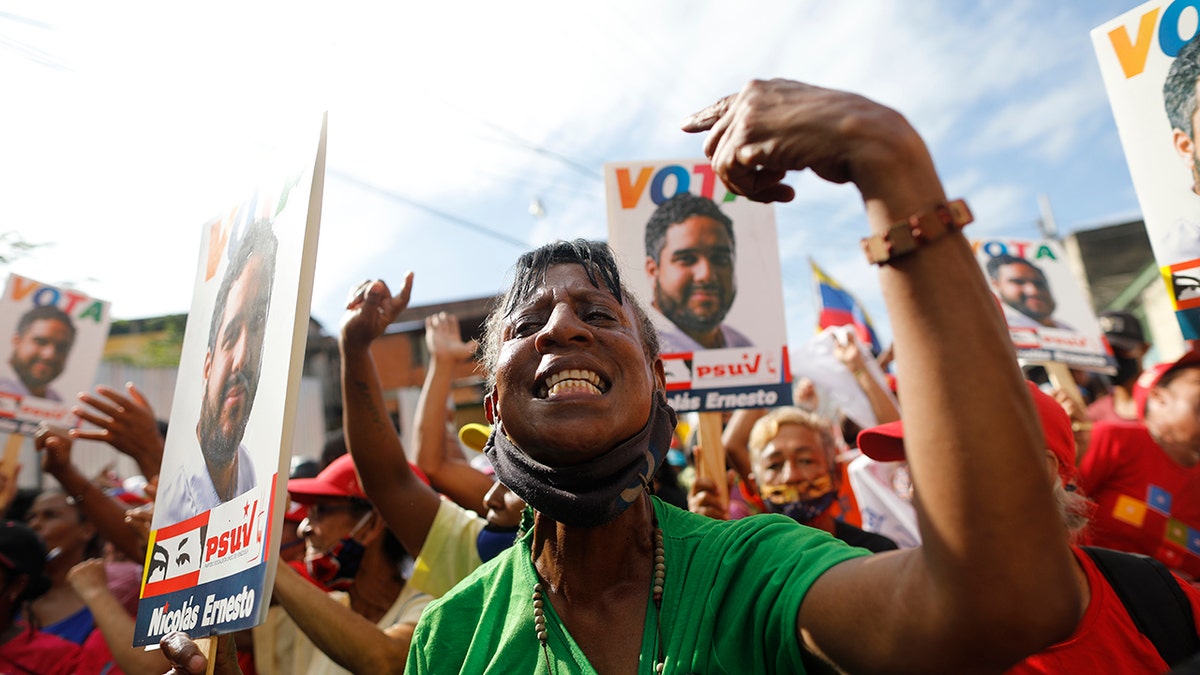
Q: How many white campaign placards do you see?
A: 5